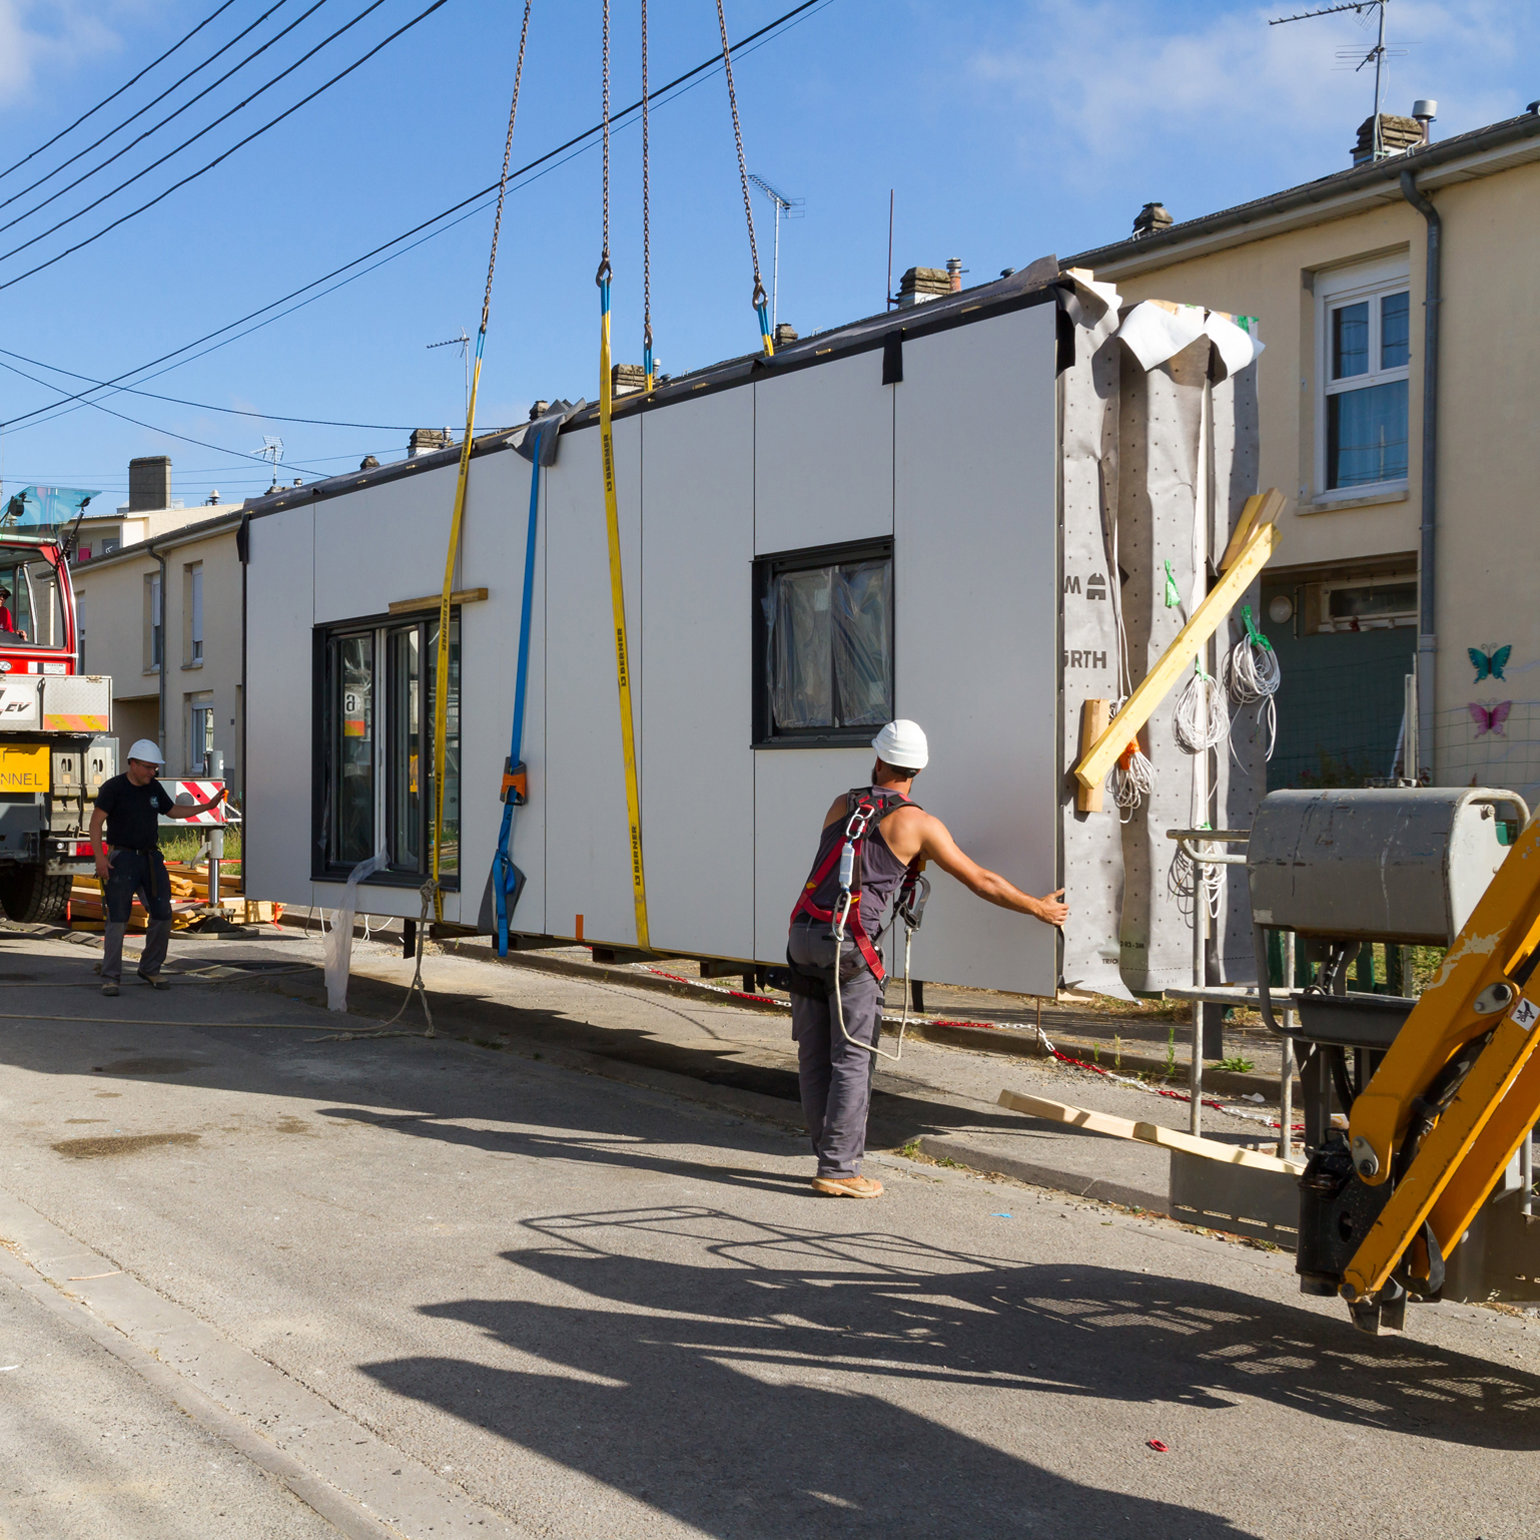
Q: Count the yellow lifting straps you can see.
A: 4